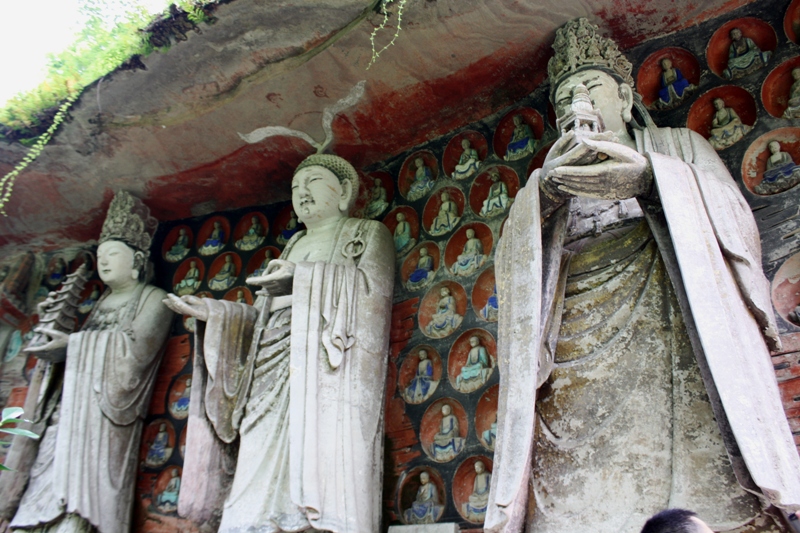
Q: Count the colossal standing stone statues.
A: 3